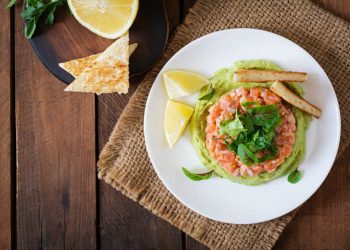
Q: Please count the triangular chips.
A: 2